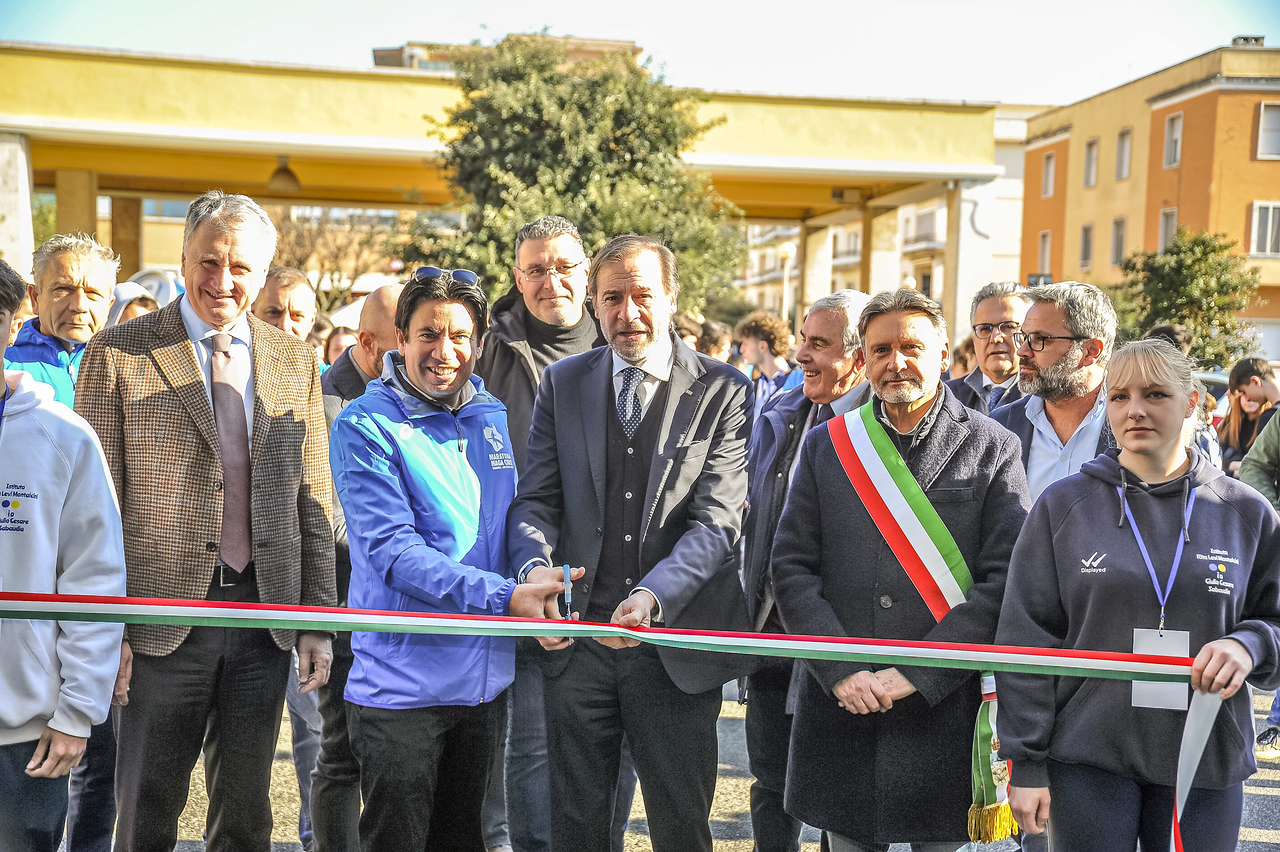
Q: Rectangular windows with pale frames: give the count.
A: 10